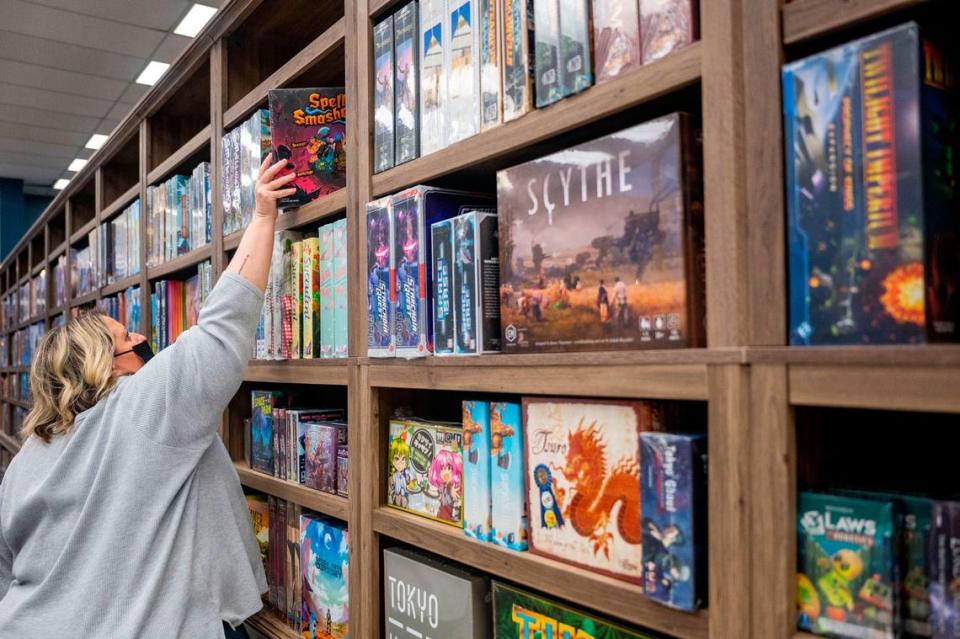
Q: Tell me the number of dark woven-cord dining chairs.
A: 0